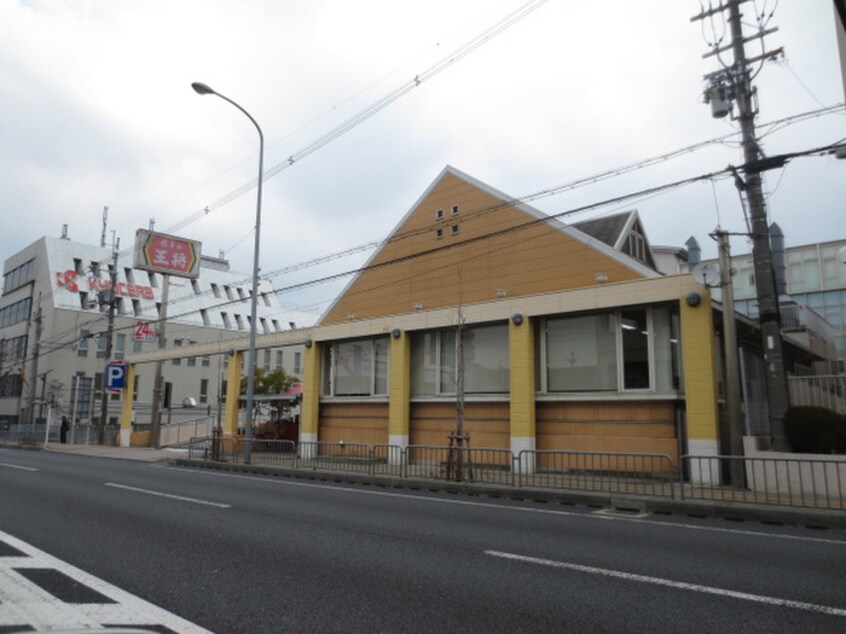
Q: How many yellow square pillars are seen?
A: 6